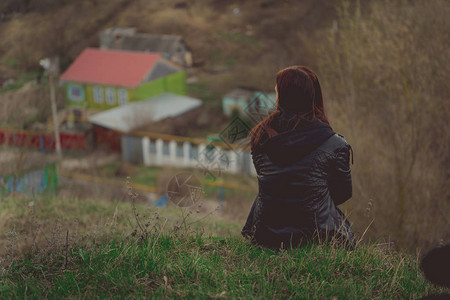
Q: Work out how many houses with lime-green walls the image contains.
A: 1